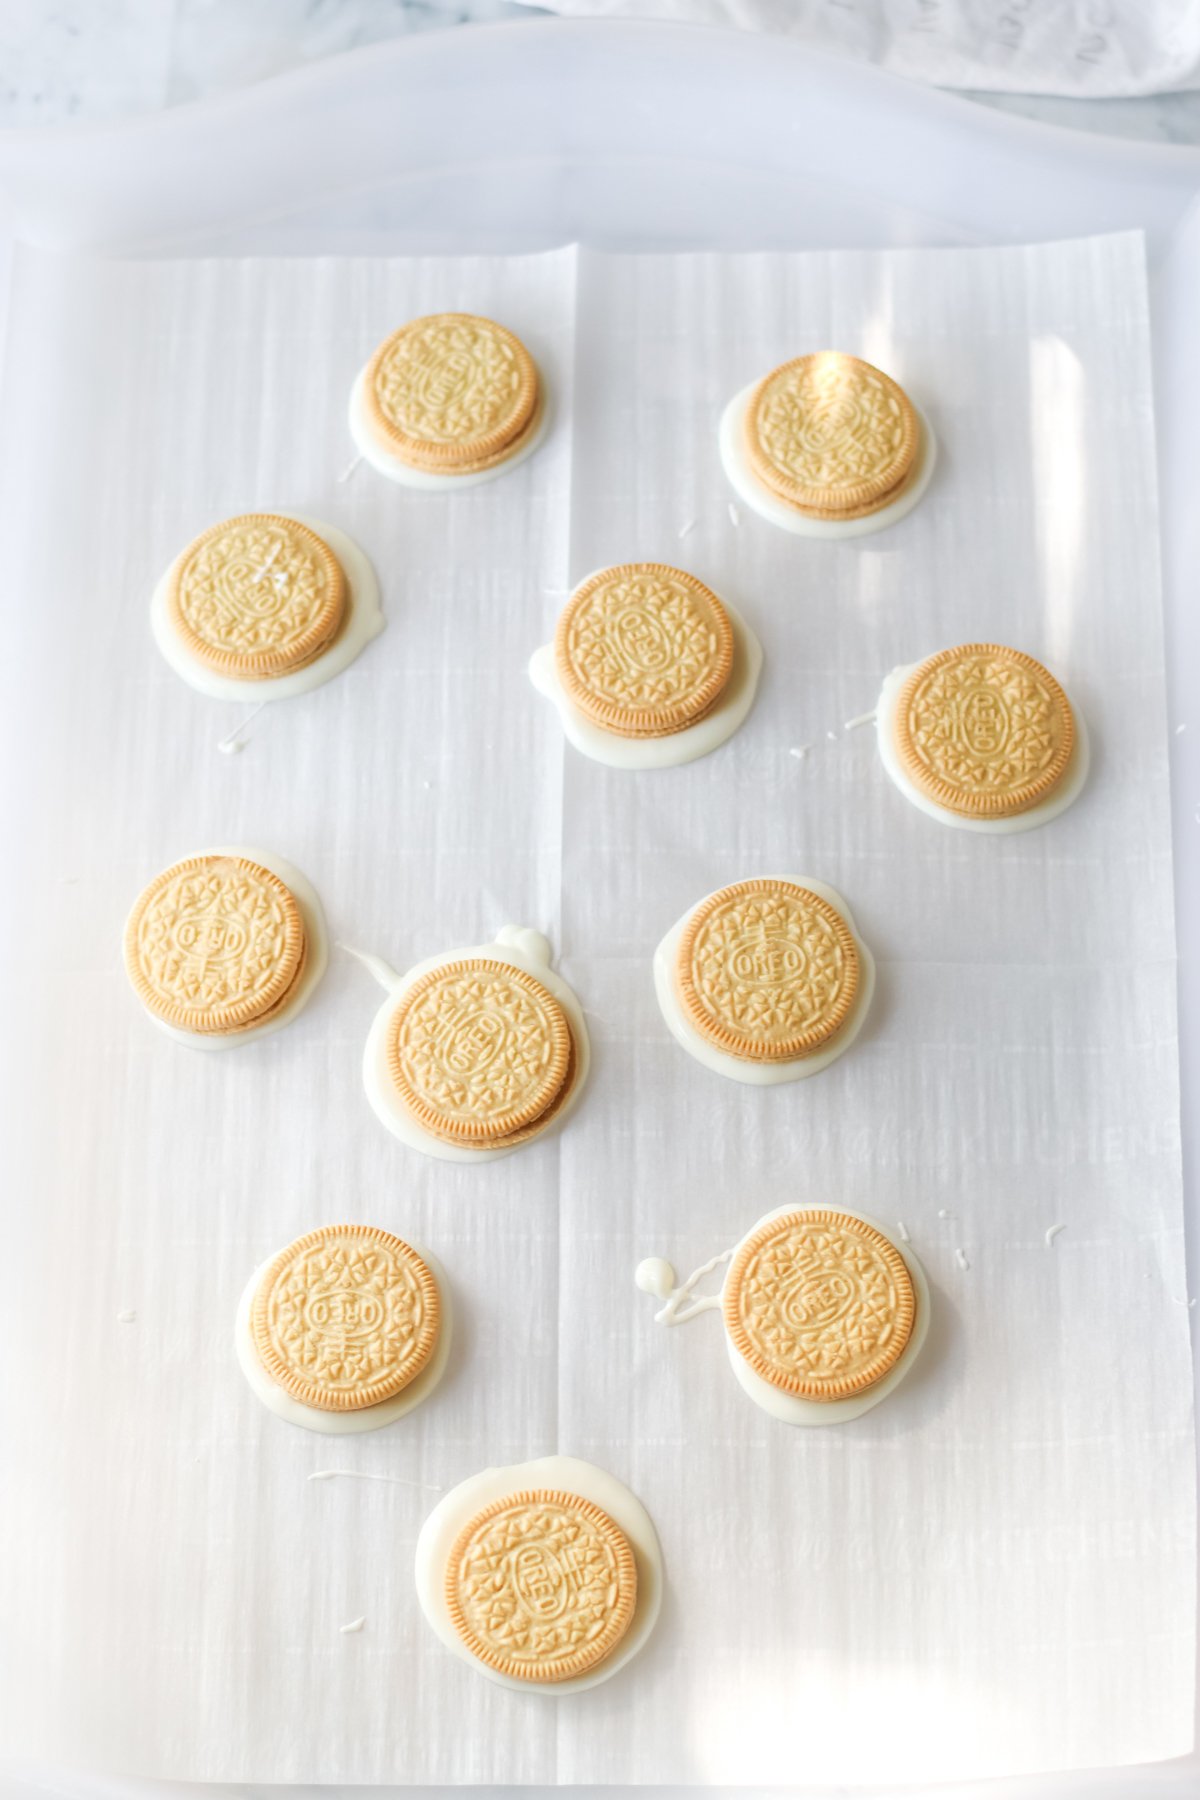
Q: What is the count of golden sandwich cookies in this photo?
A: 11